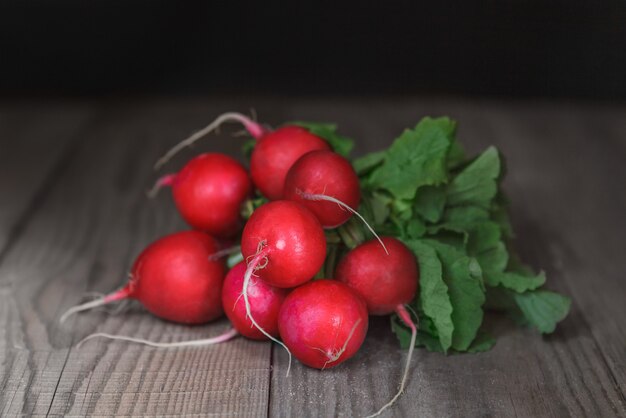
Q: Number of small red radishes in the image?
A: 8